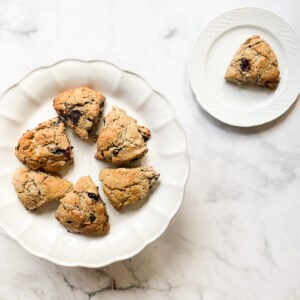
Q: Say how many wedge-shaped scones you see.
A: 7